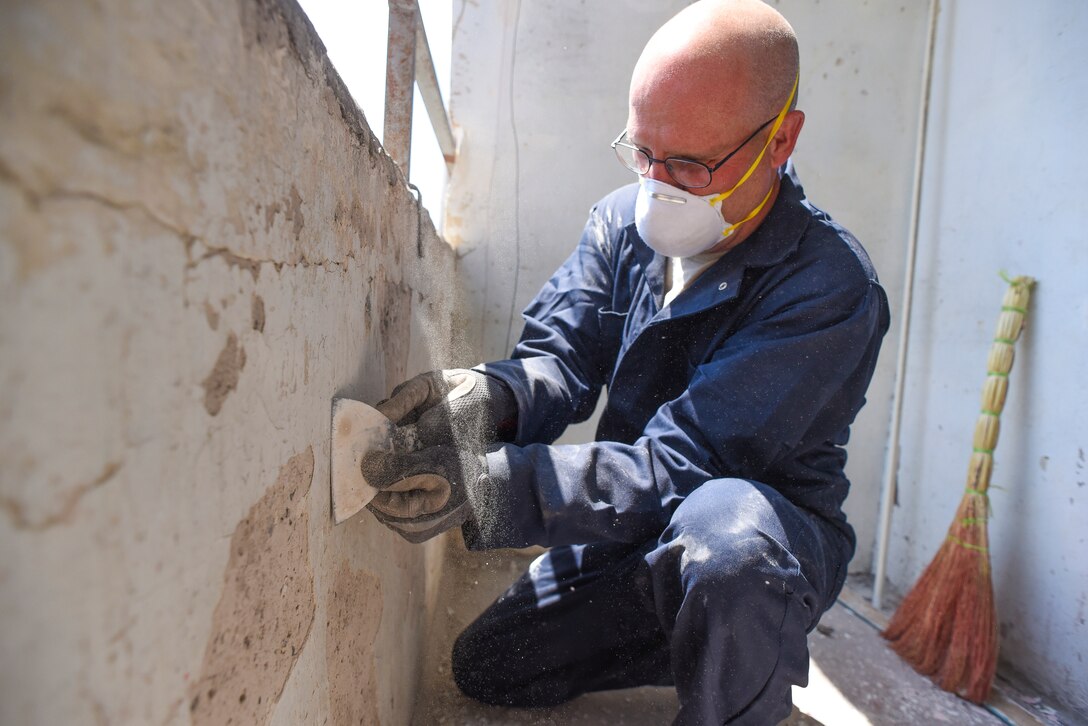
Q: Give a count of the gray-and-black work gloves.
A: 2